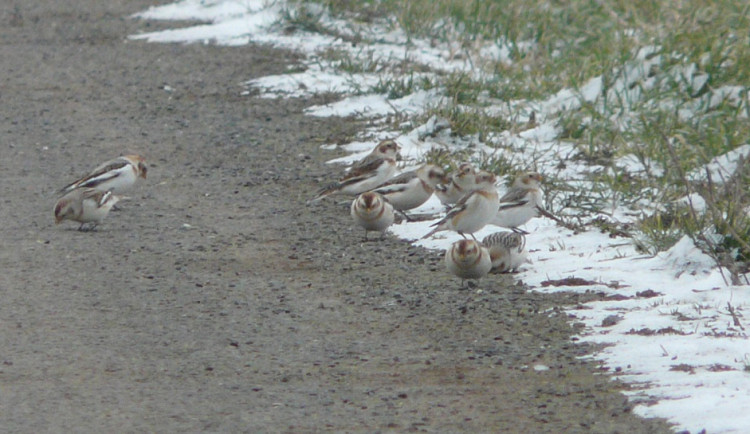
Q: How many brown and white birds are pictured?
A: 10